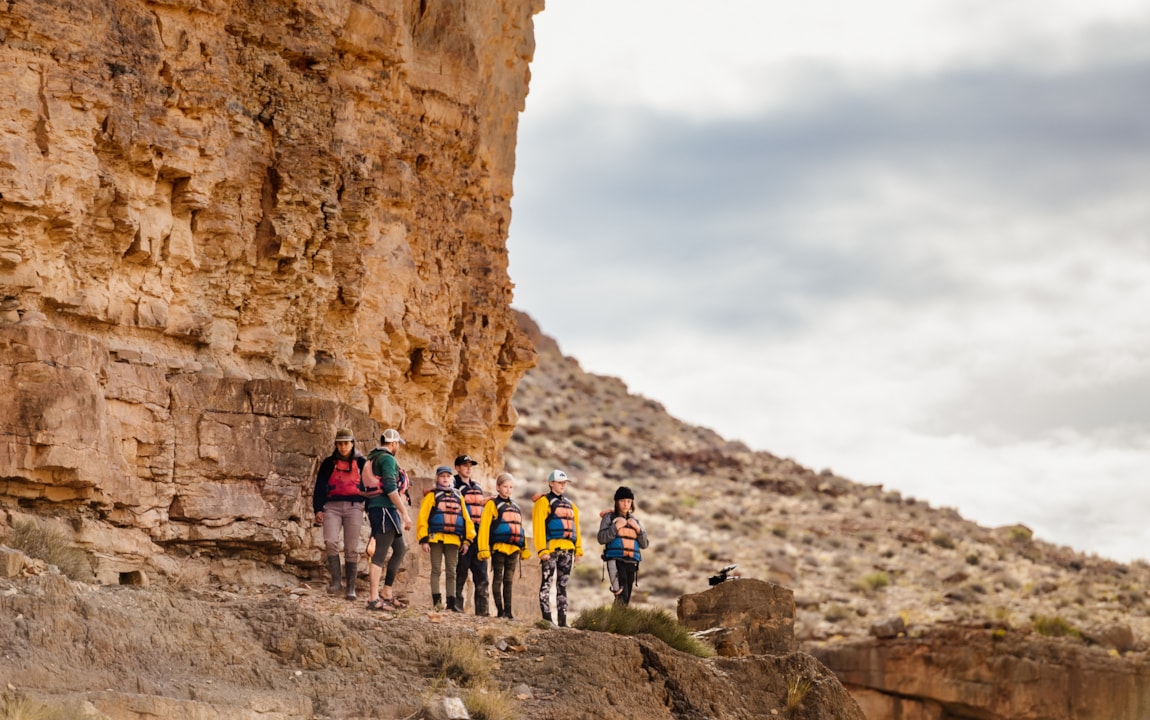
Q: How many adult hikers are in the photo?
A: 3